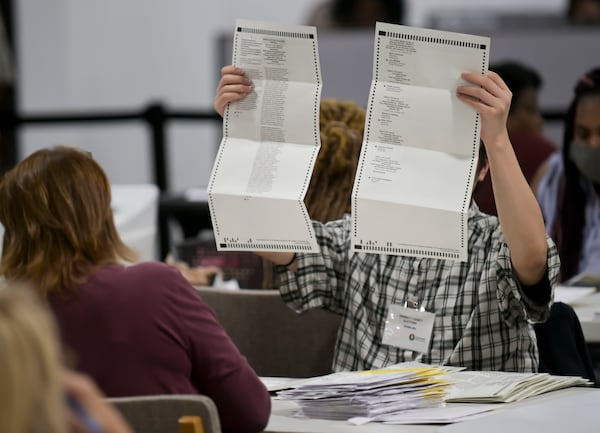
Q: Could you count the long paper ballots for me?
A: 2